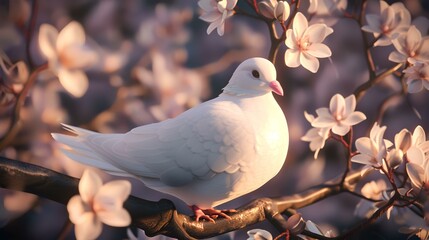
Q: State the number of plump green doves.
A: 0